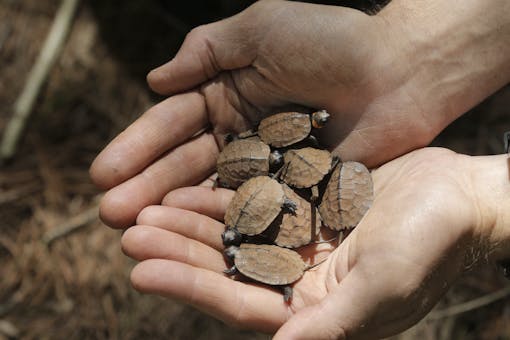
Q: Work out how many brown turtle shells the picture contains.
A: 7